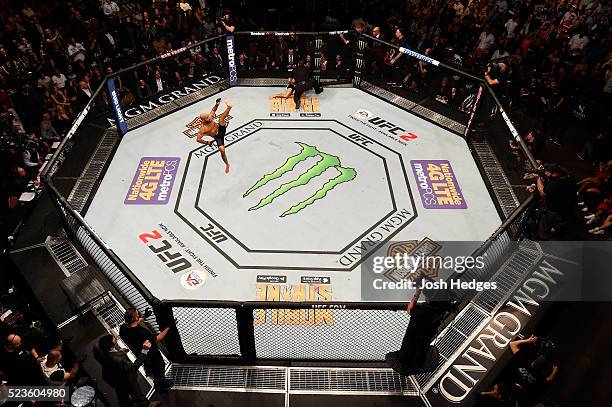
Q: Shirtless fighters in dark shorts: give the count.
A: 1